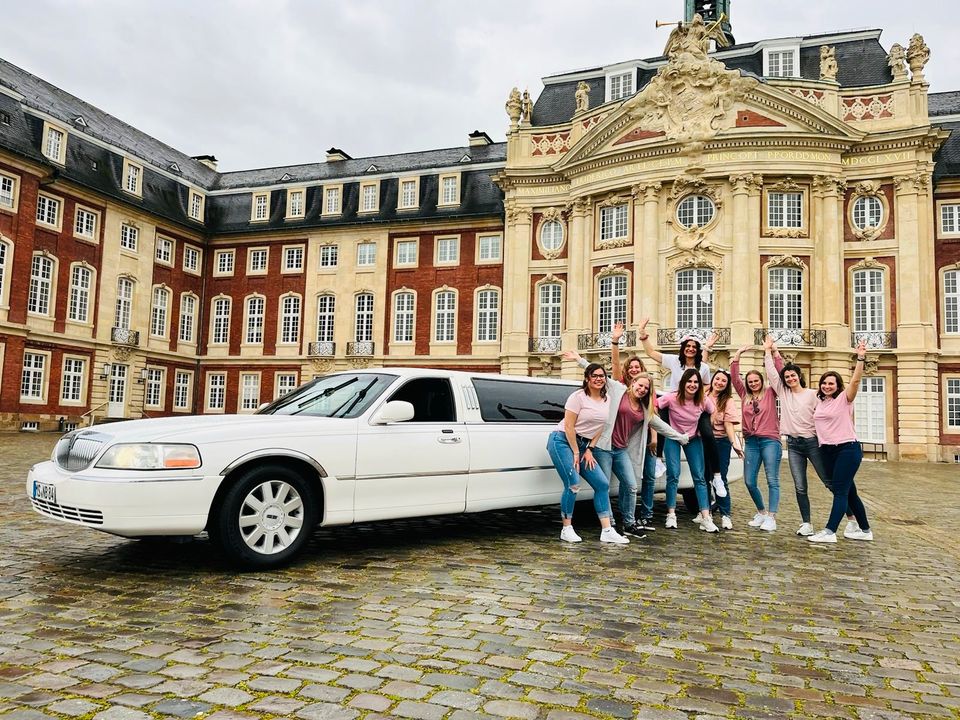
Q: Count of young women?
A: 9